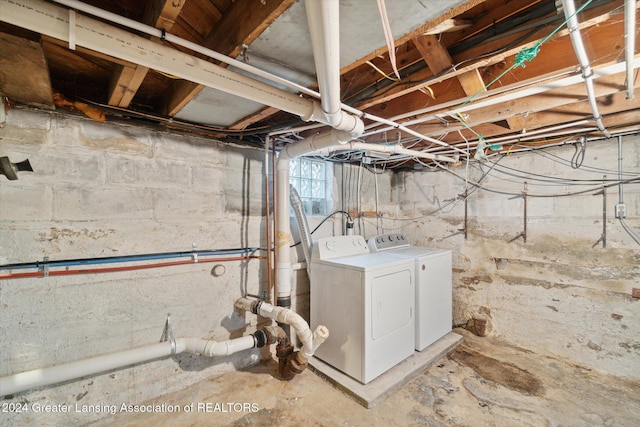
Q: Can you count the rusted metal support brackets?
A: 3